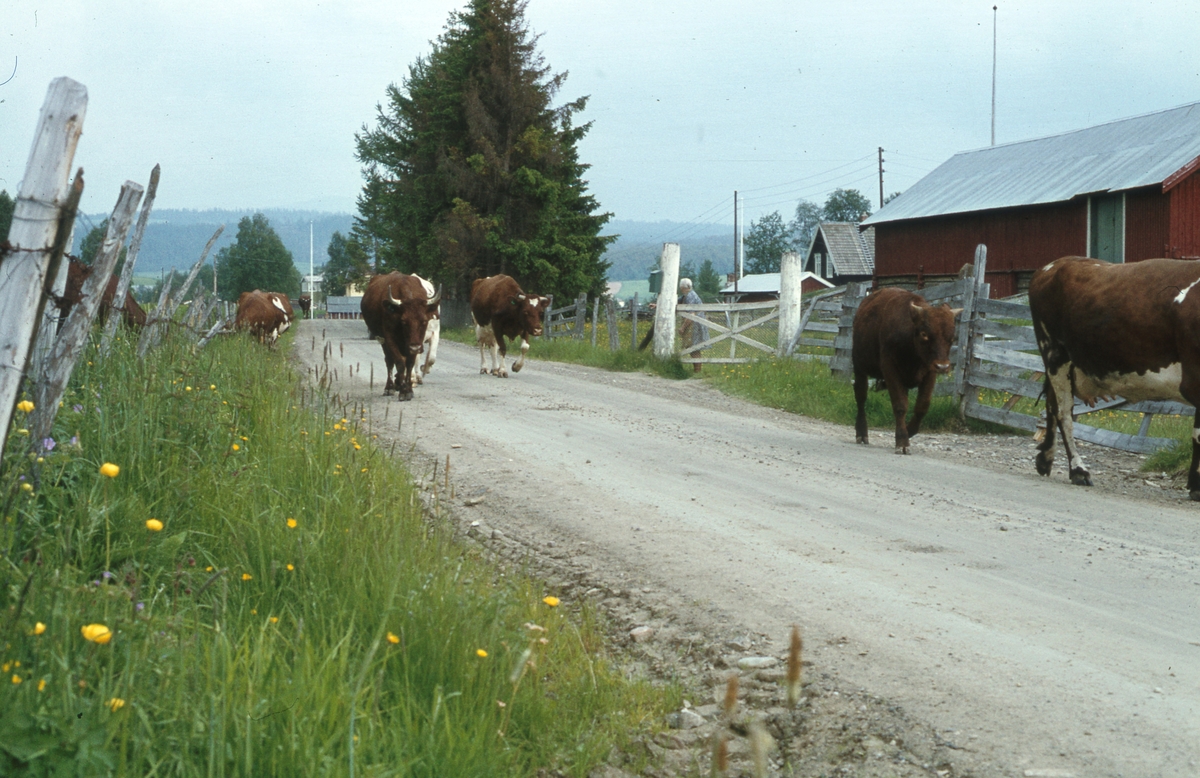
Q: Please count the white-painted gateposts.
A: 2